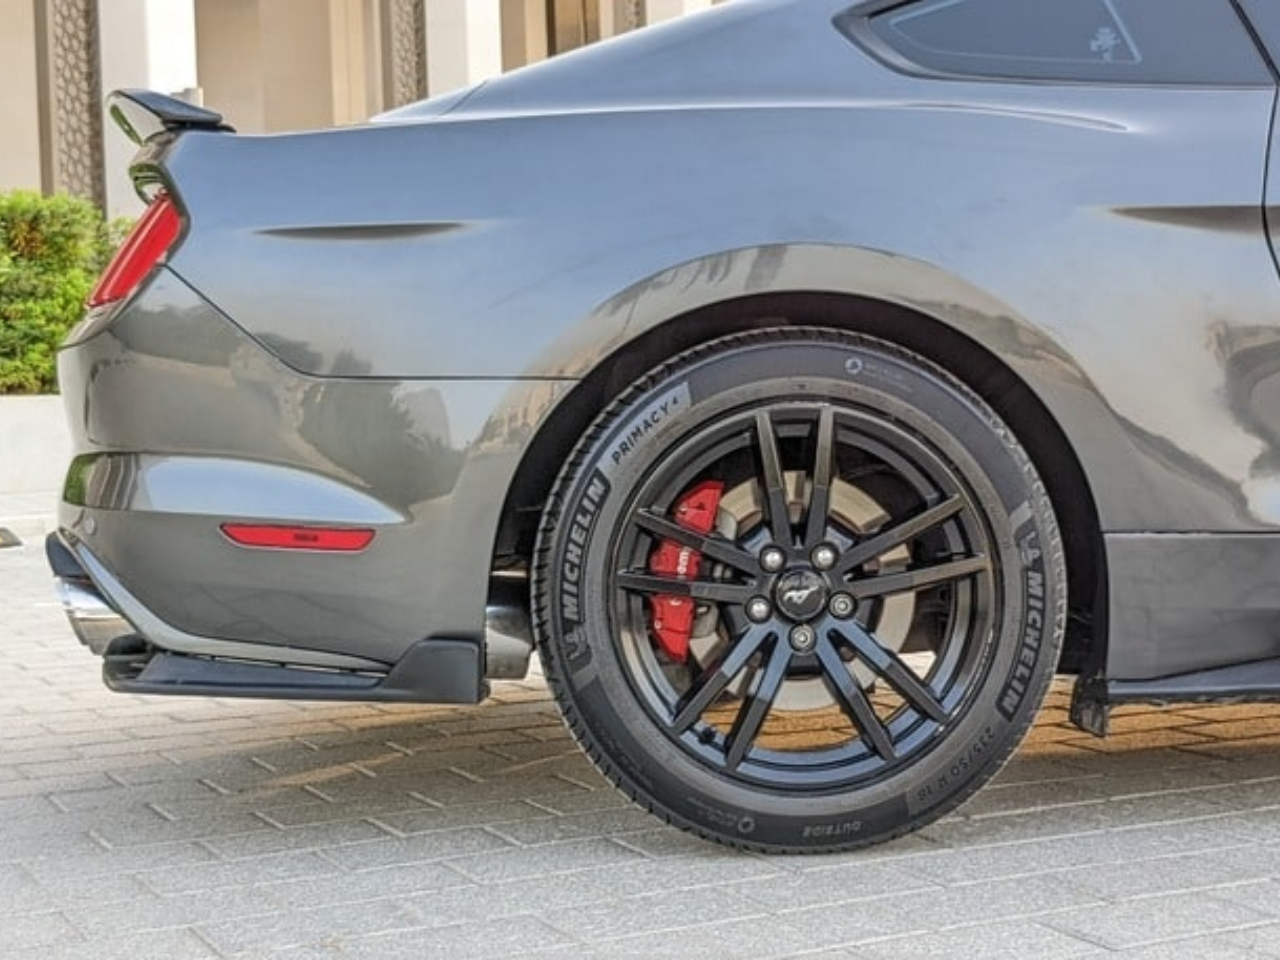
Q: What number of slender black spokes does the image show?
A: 10